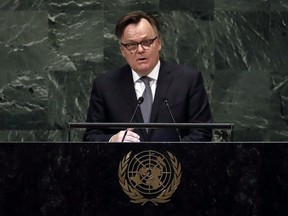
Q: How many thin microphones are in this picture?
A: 2